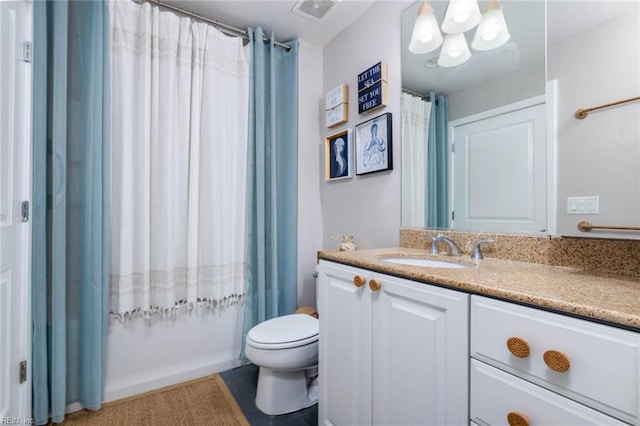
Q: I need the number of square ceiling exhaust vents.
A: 1